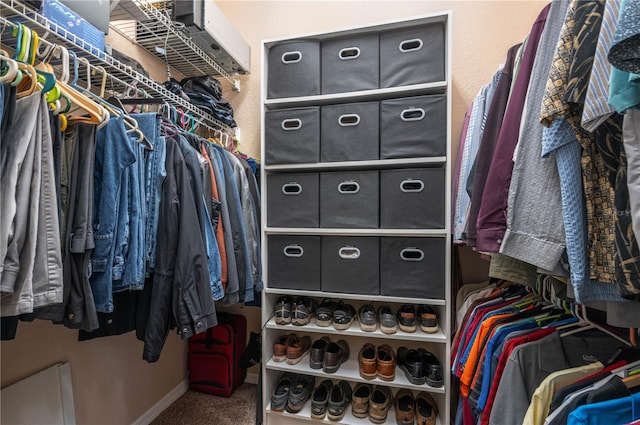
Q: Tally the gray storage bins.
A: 12